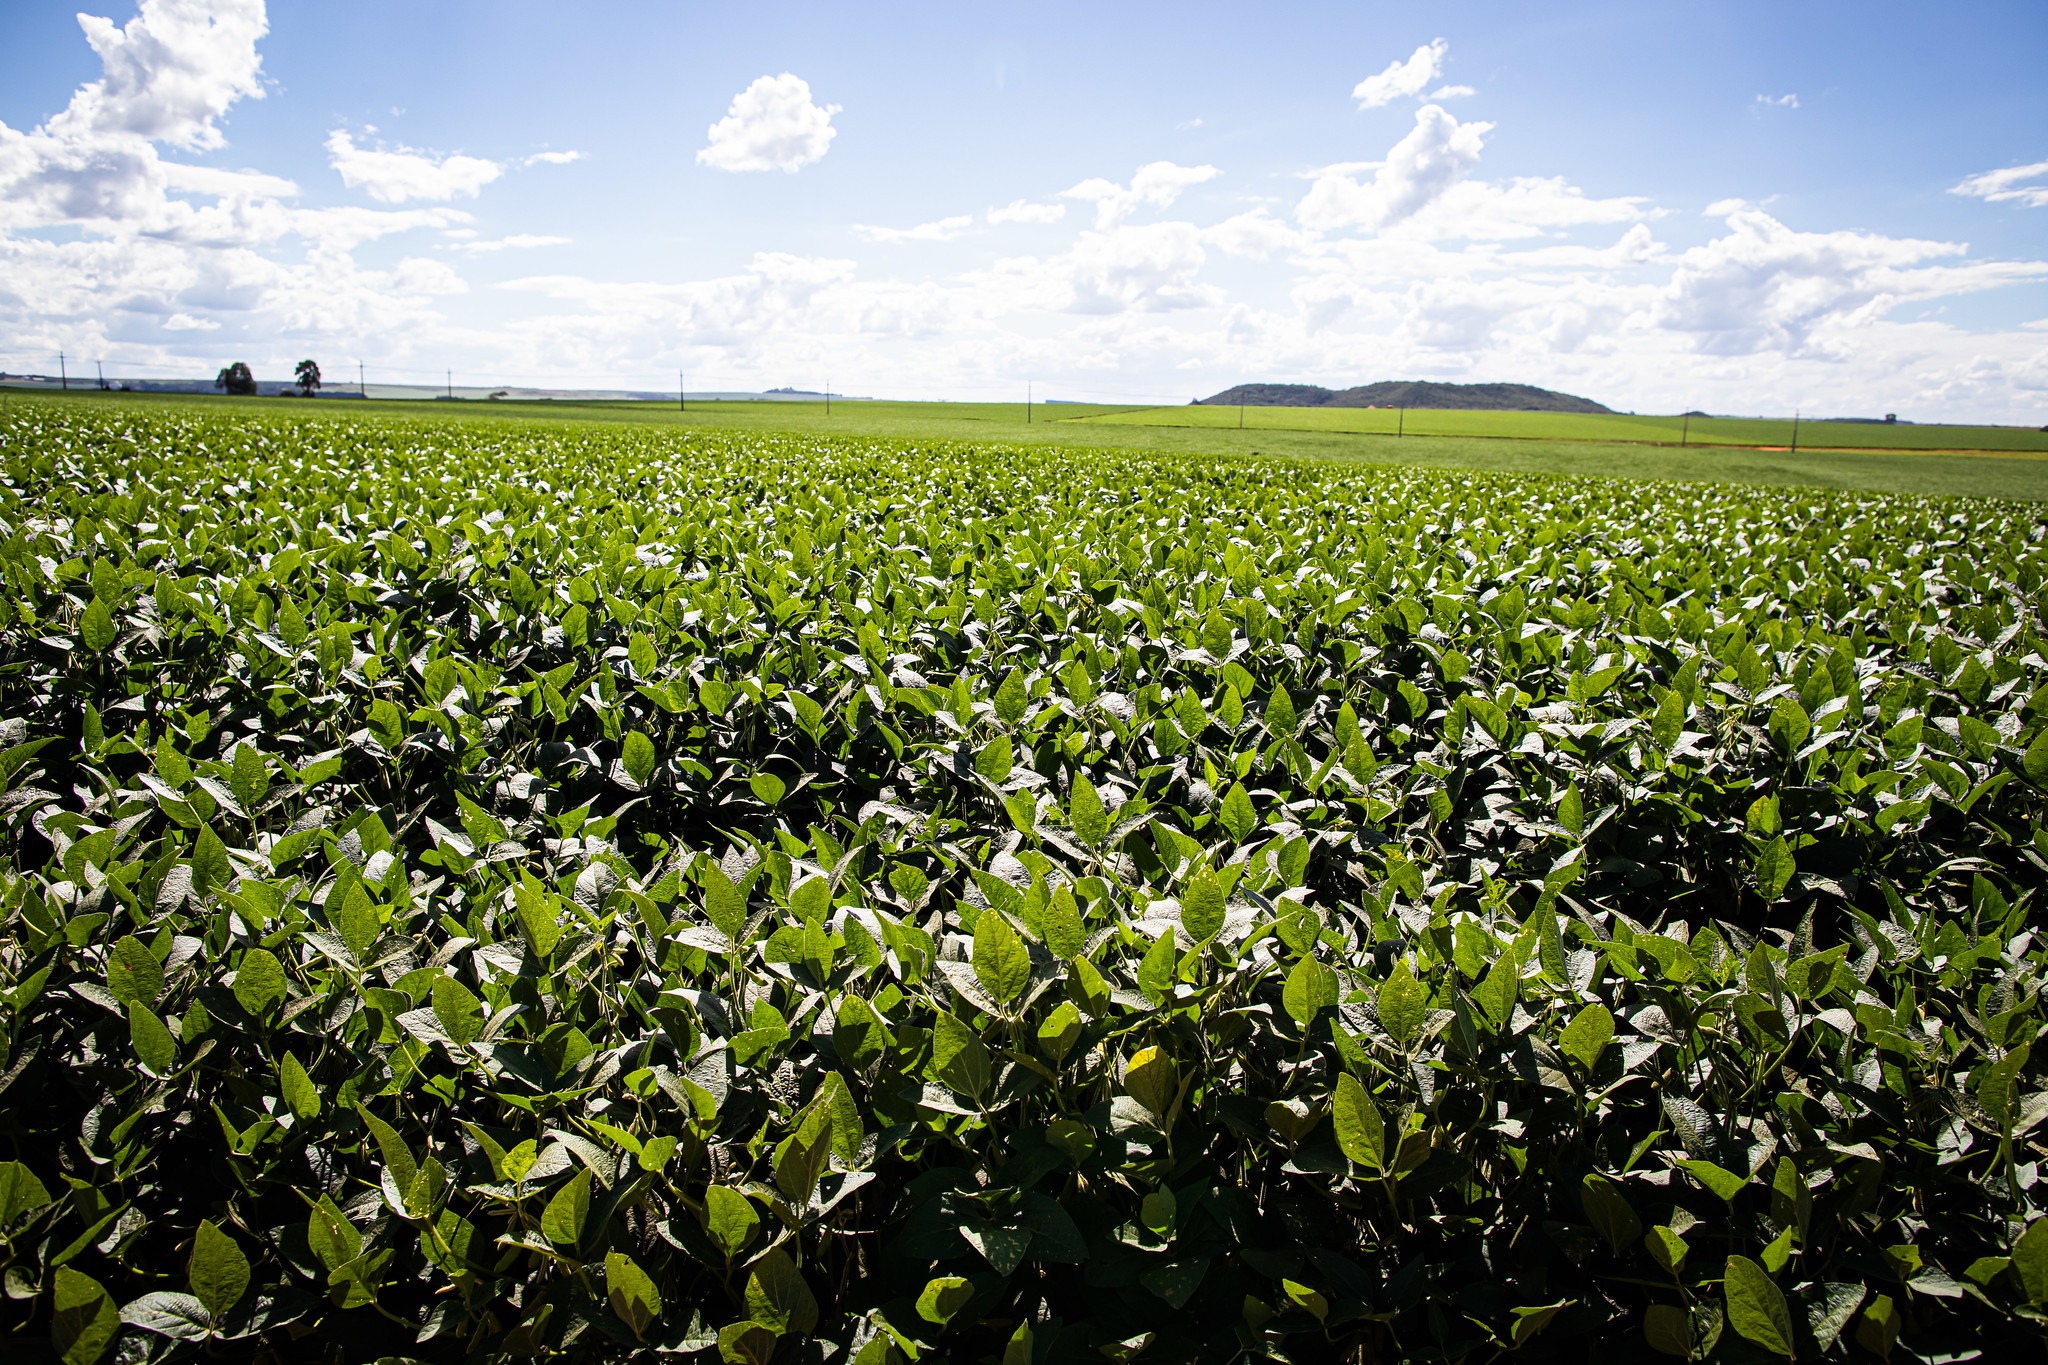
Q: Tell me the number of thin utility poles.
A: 11